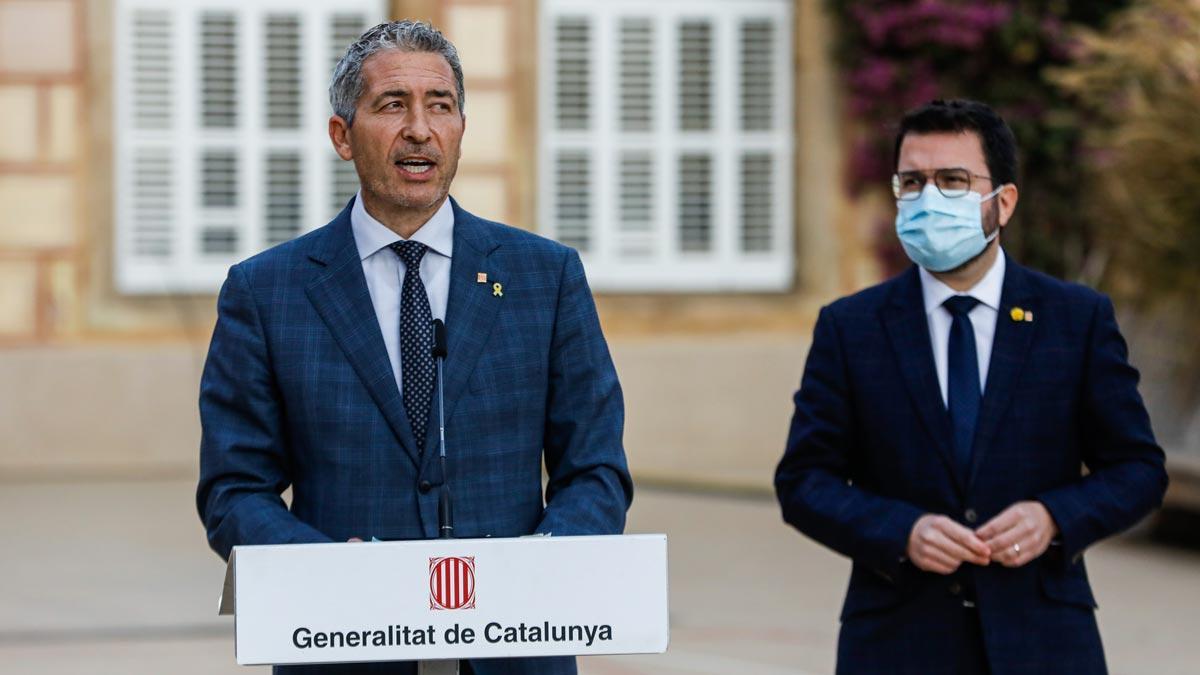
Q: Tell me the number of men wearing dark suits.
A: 2